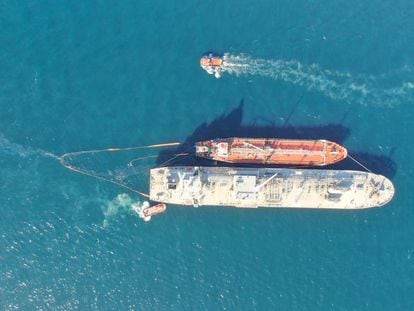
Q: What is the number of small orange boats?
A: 2